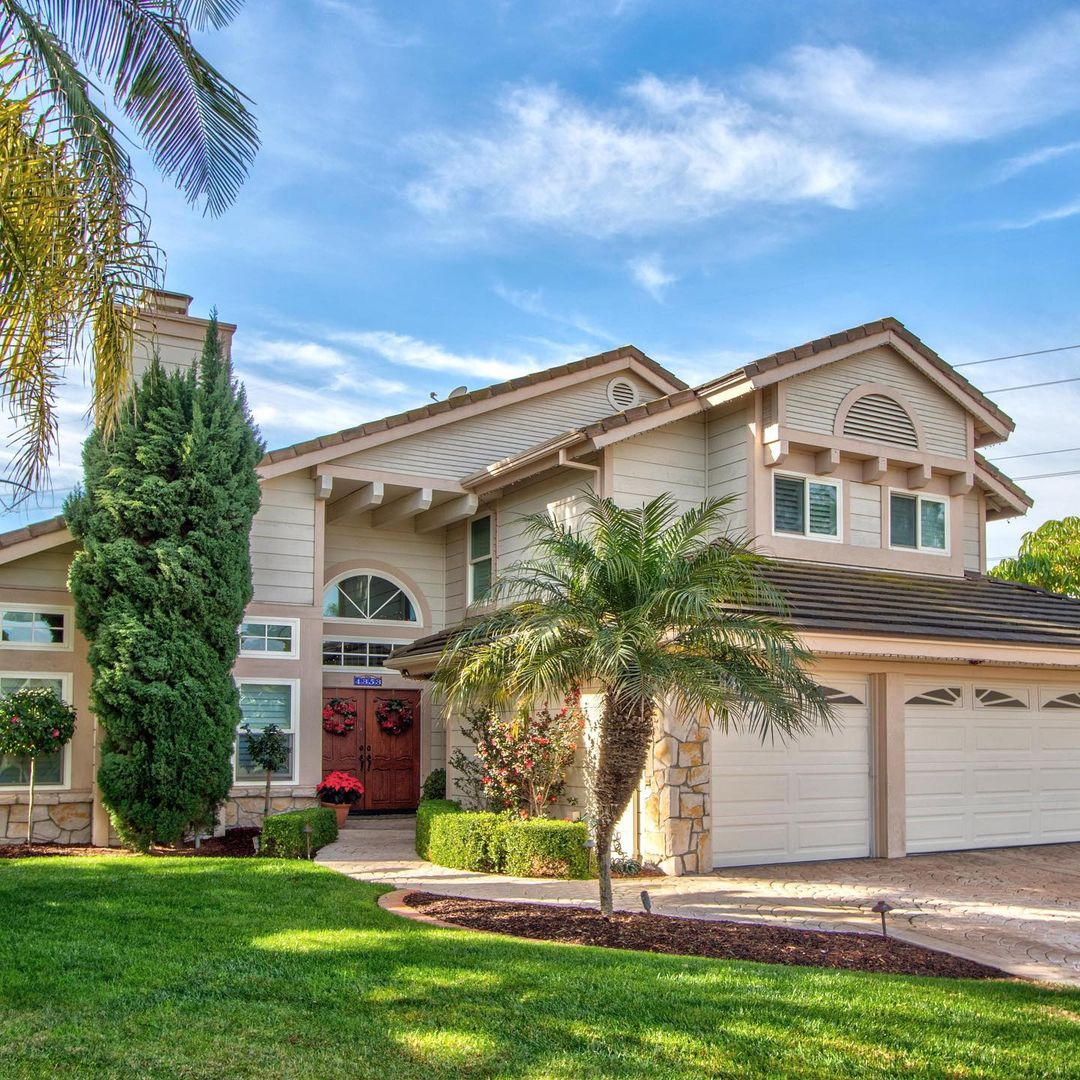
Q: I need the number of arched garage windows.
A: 4